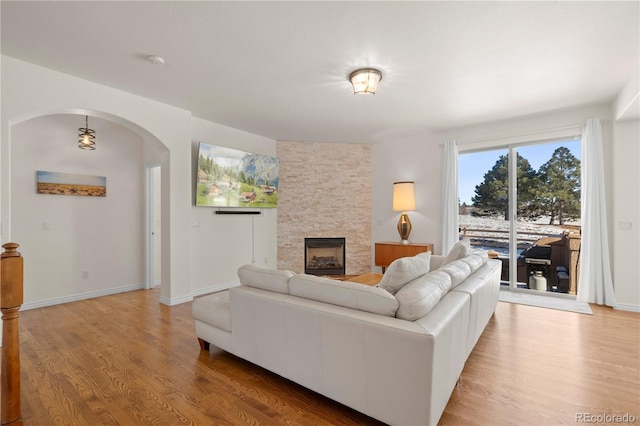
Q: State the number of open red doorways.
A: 0